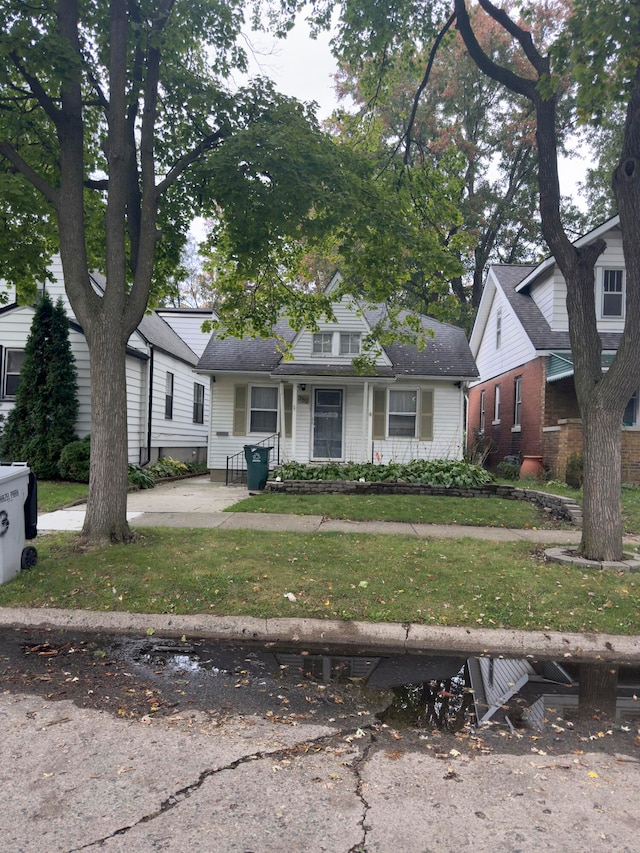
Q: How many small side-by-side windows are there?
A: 2